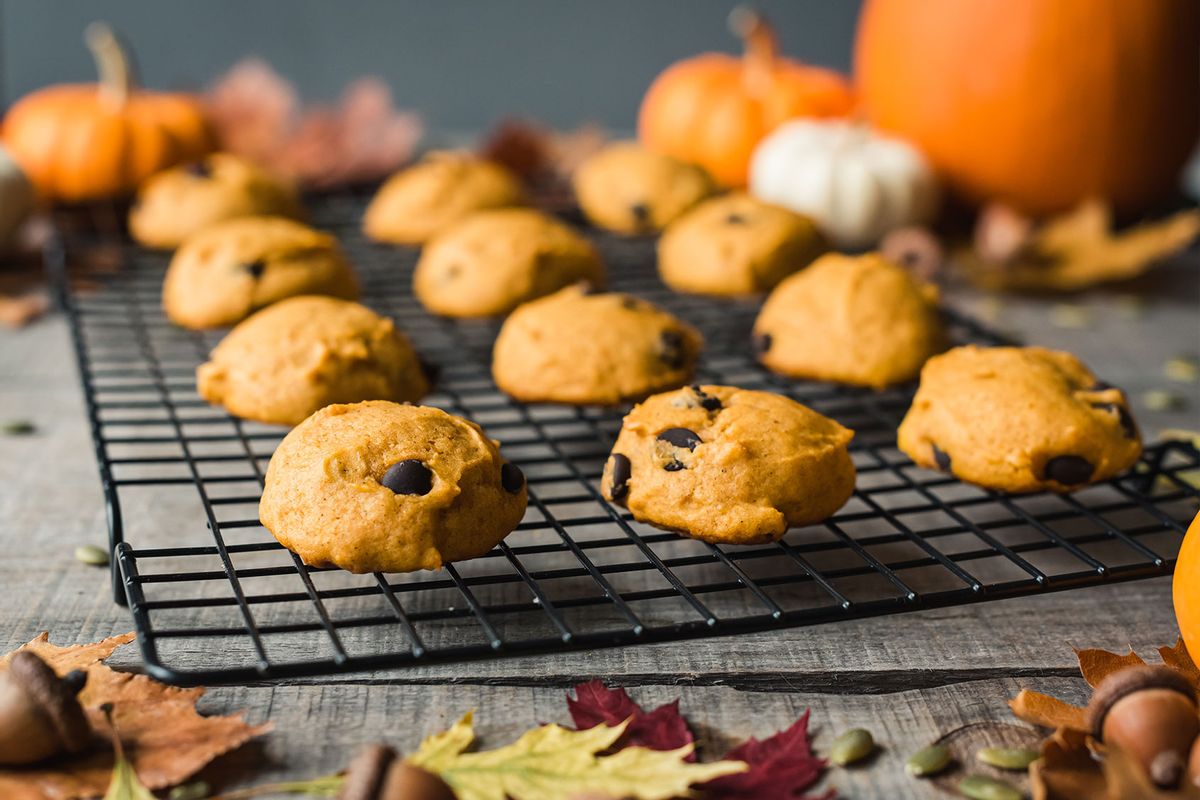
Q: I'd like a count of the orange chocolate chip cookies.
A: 12